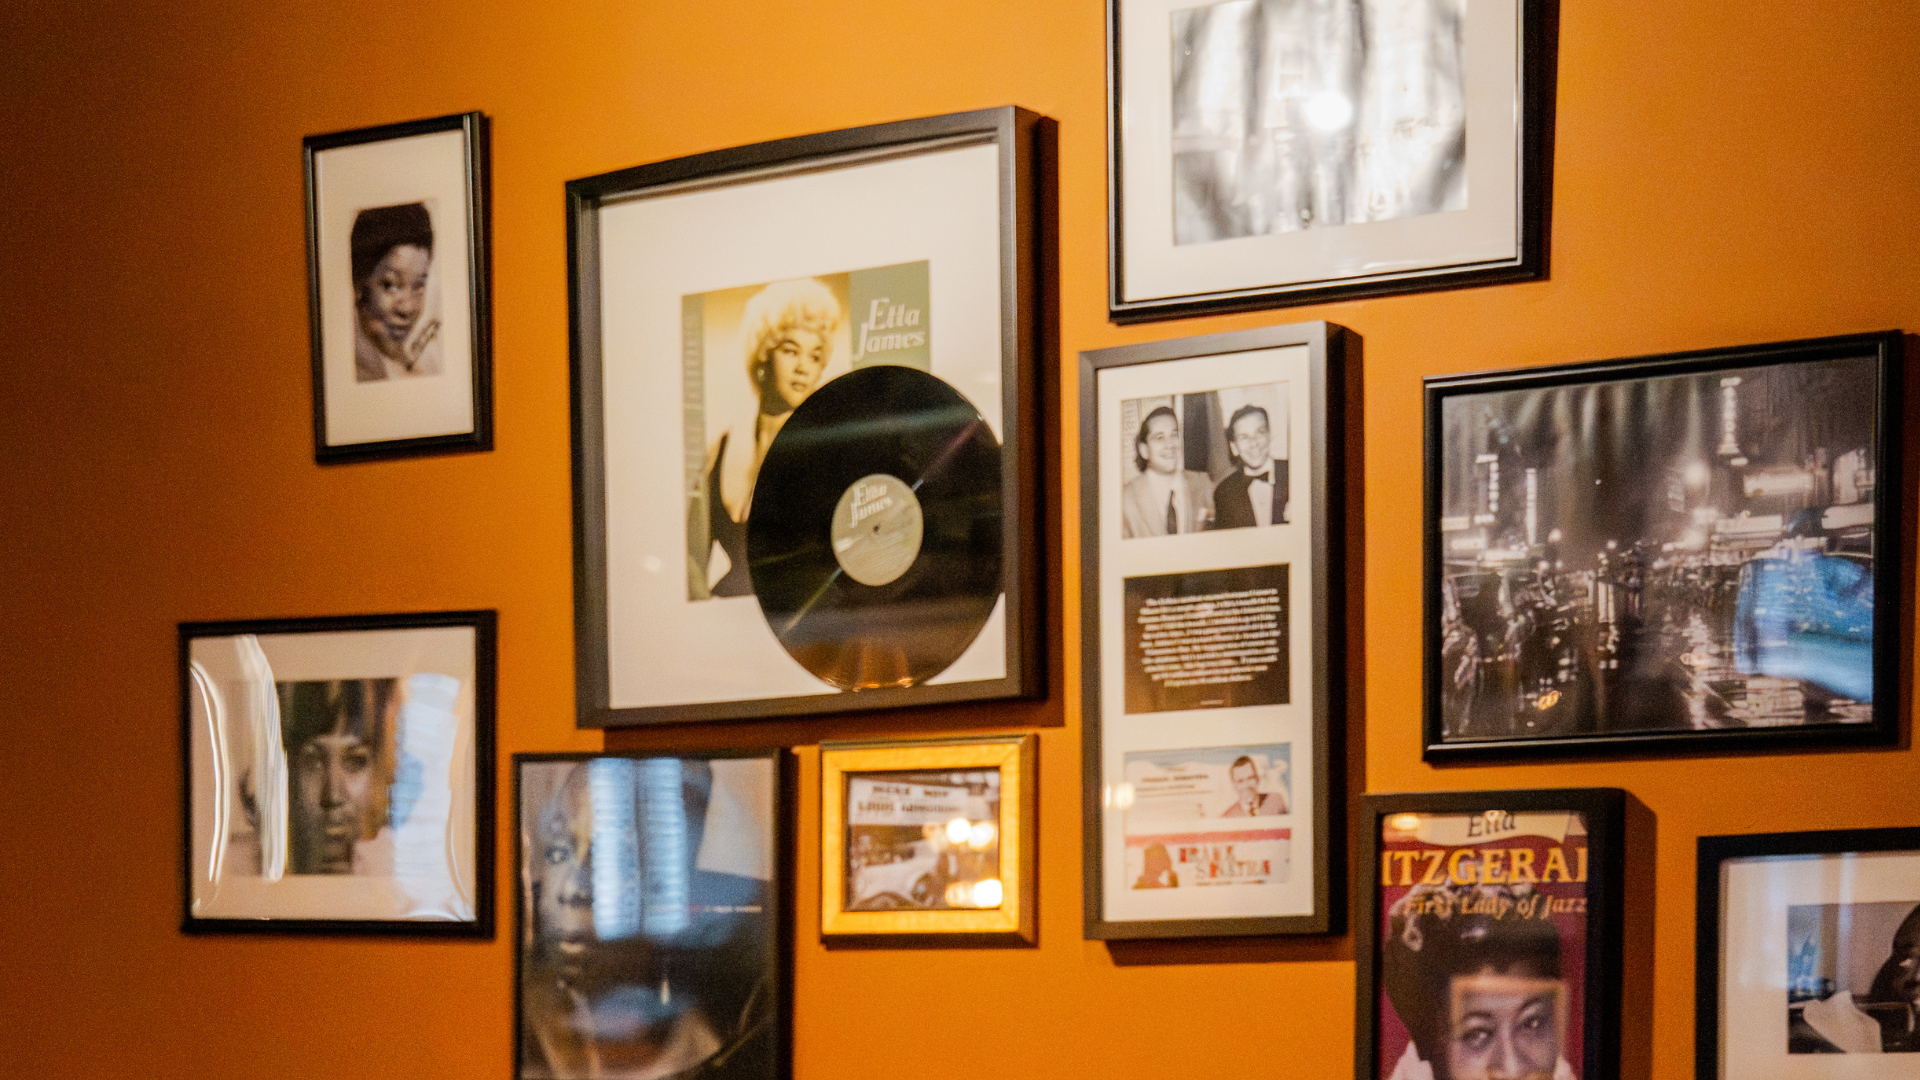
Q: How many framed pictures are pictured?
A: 10